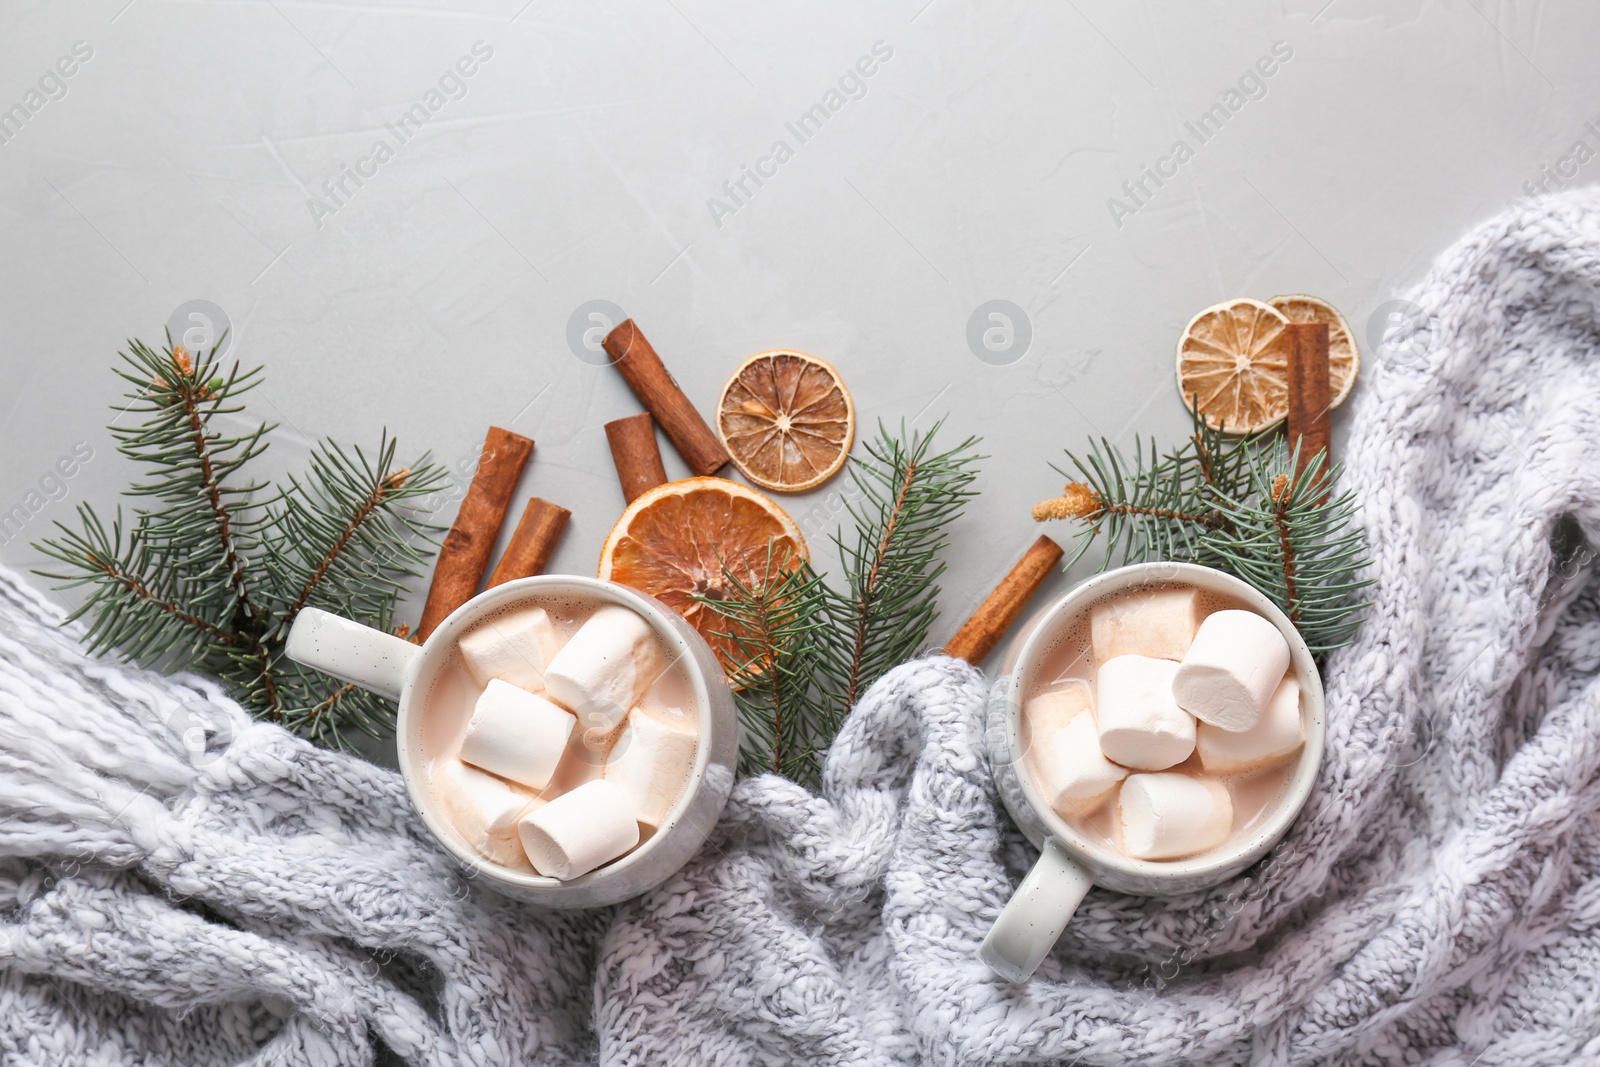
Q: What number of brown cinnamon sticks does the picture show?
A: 6